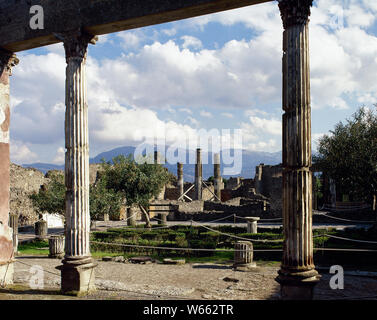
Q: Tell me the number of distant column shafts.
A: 4